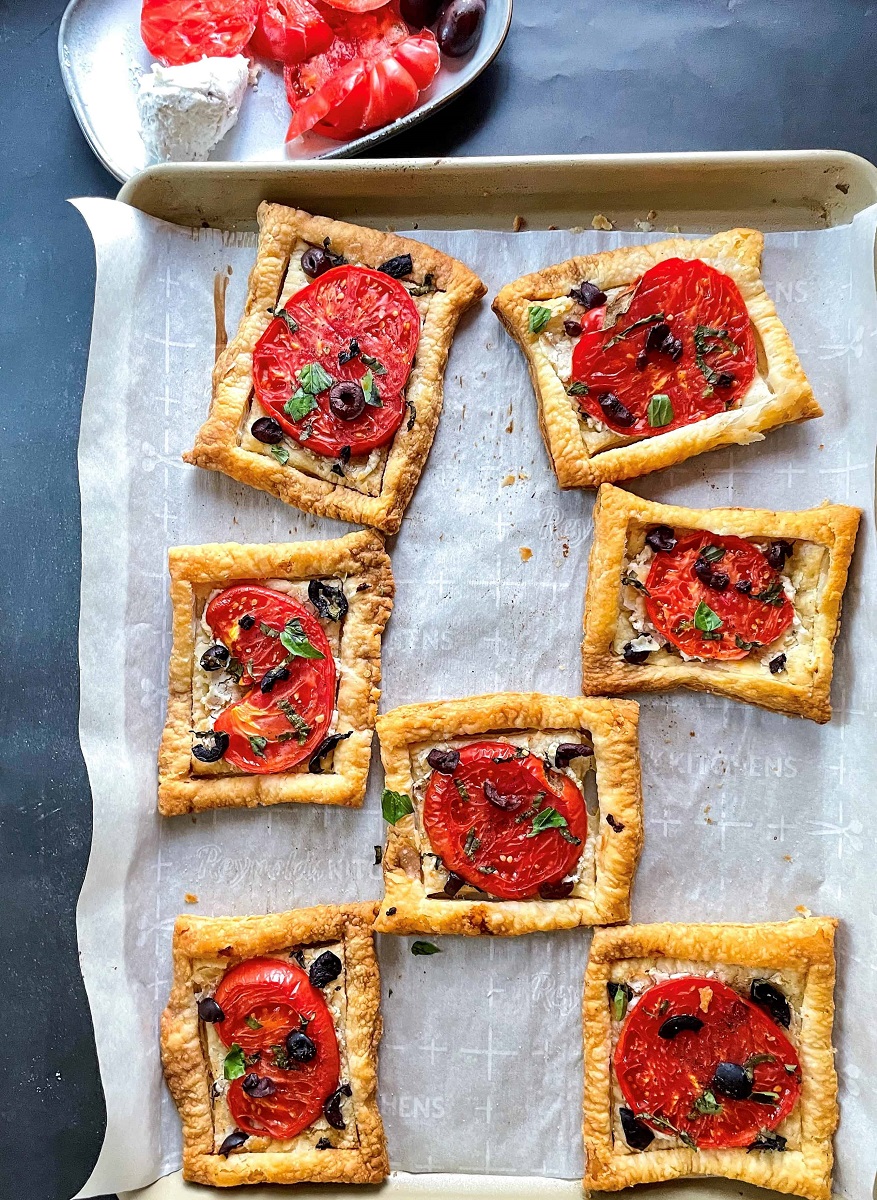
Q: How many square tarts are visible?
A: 7